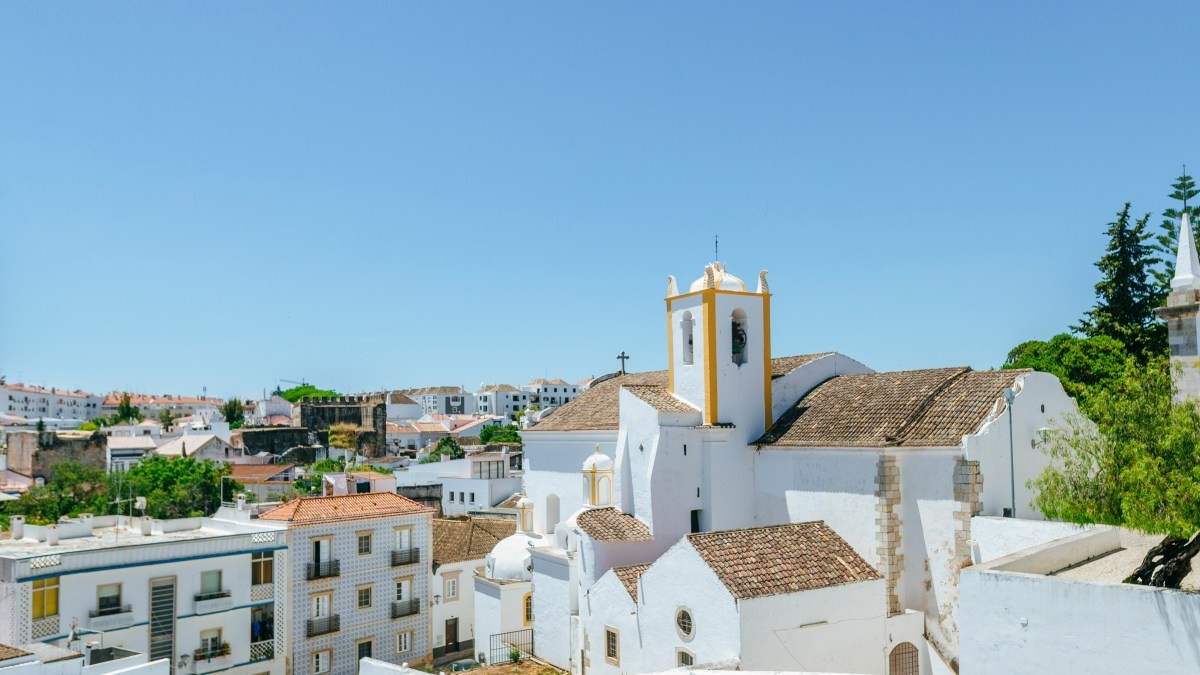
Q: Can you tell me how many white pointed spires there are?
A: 1